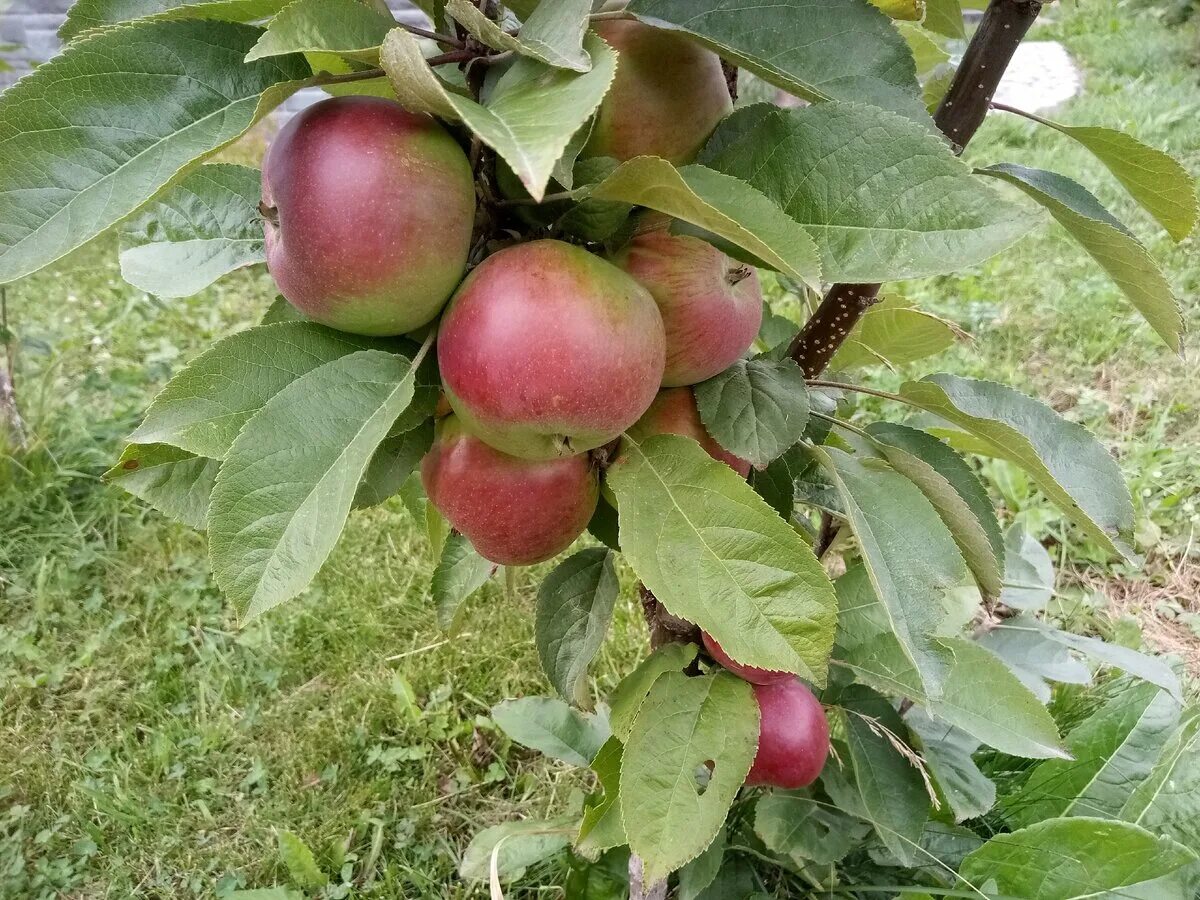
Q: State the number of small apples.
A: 2